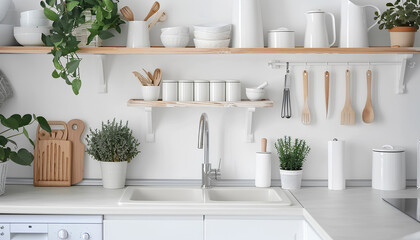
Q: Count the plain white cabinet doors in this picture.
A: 2